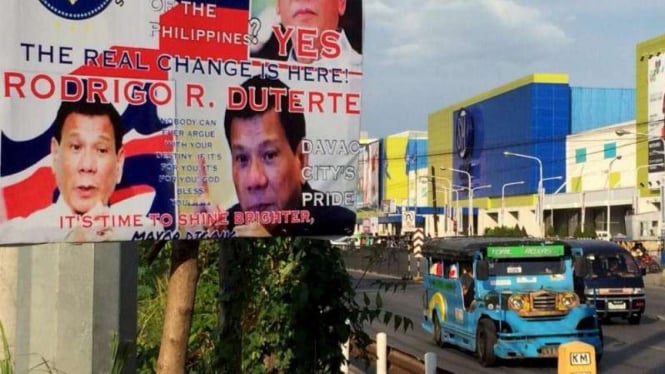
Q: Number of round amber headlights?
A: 2